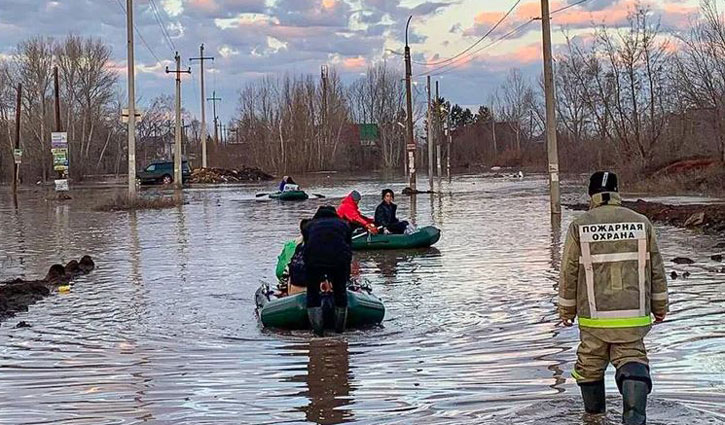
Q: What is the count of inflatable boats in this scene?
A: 3